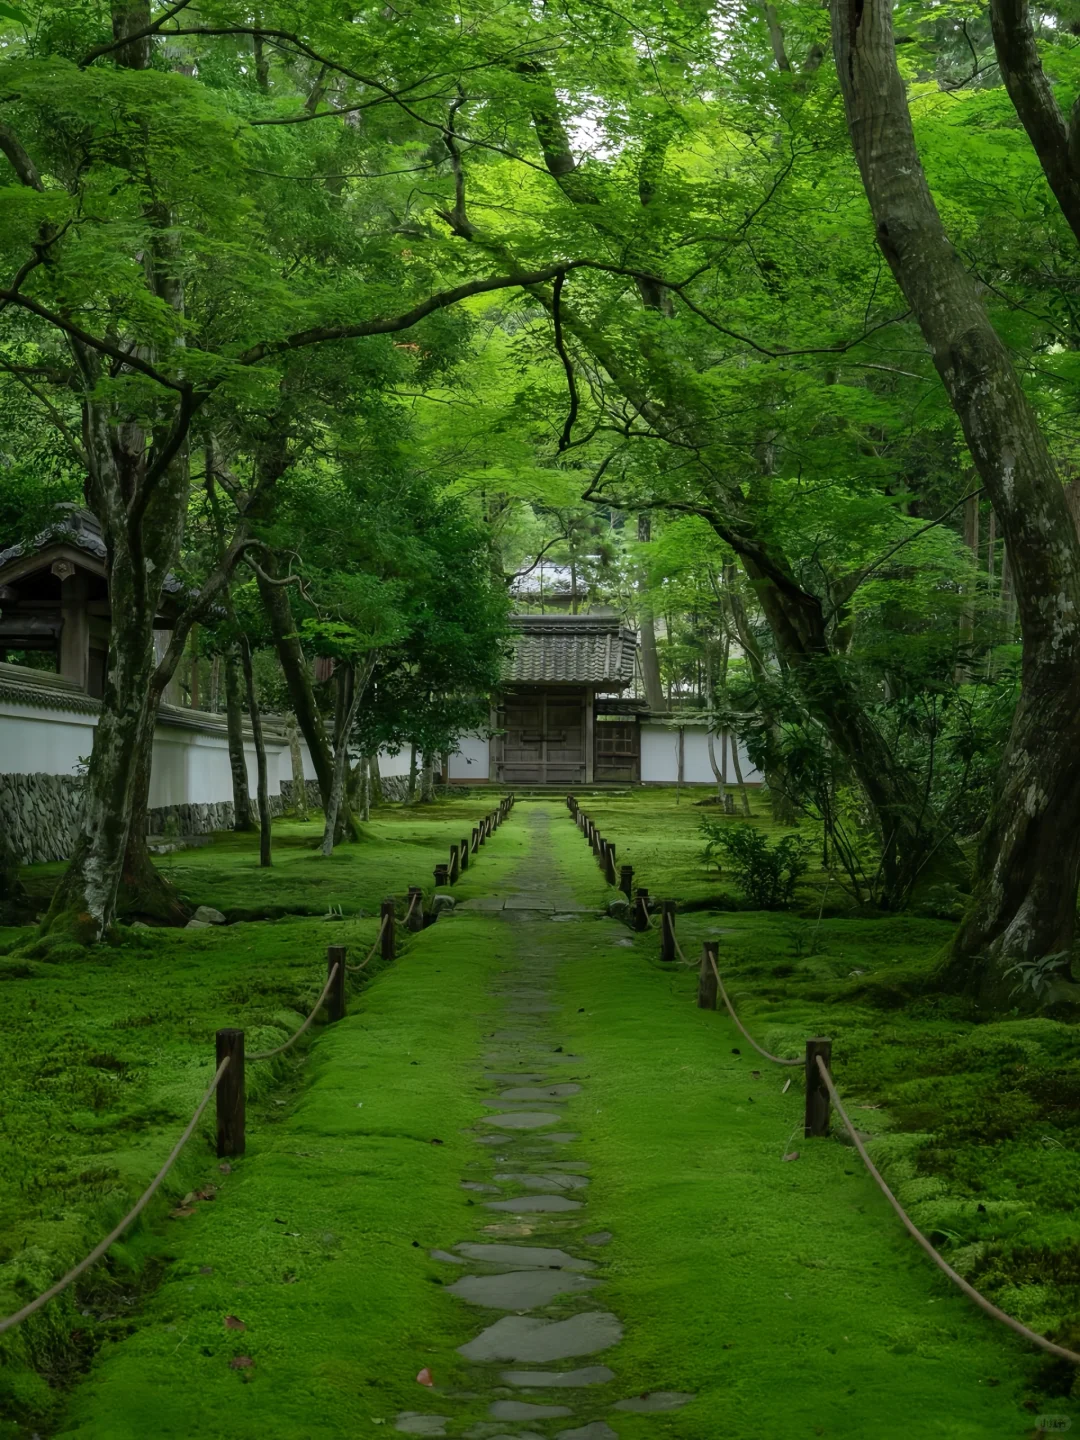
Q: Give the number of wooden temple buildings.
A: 2